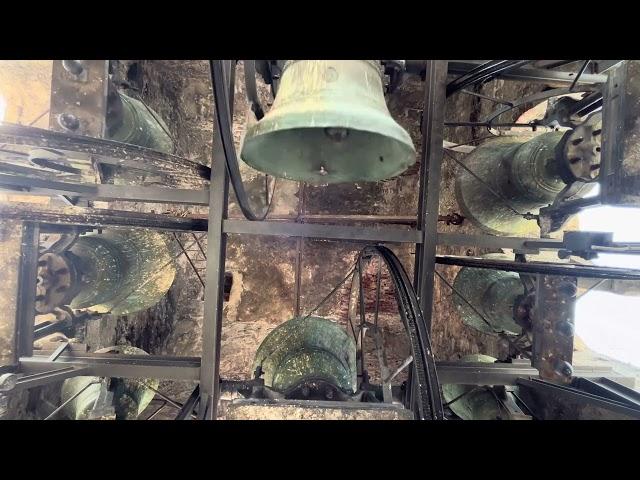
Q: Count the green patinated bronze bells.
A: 8